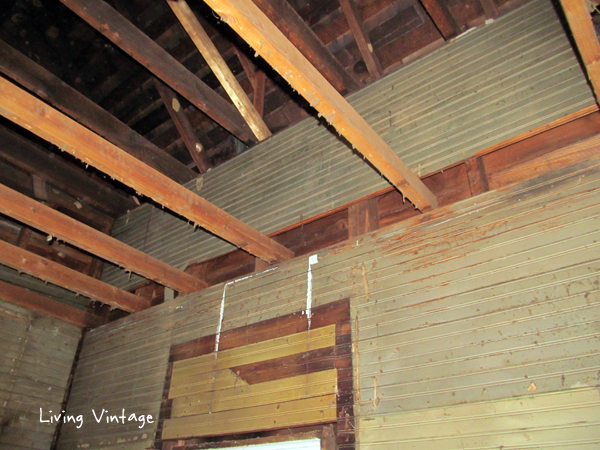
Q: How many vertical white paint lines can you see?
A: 2